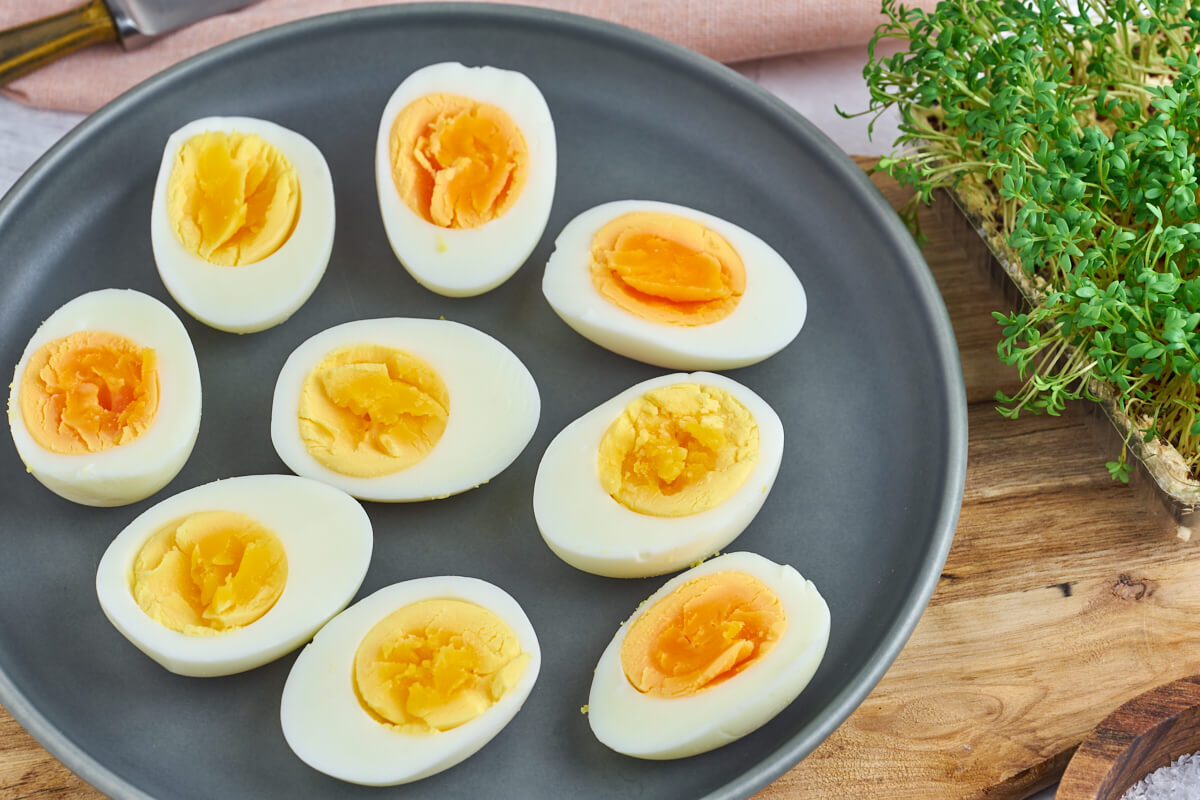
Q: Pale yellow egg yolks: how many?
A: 5